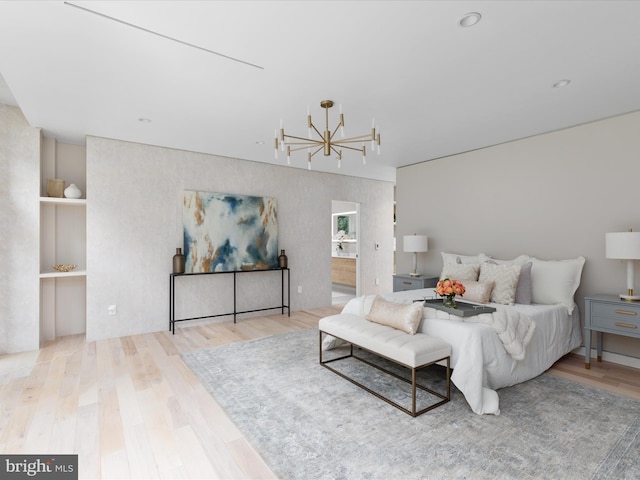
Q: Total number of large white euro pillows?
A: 3